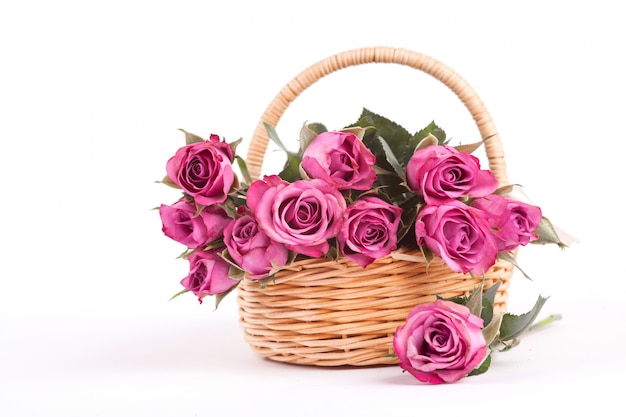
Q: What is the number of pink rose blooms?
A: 11